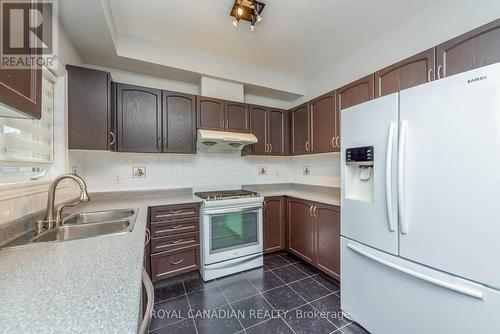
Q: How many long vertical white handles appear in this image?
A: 2